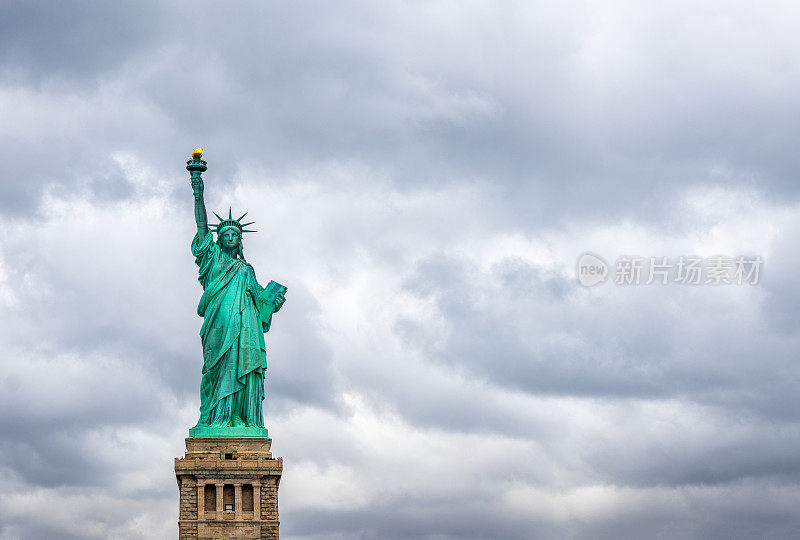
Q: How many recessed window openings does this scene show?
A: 3